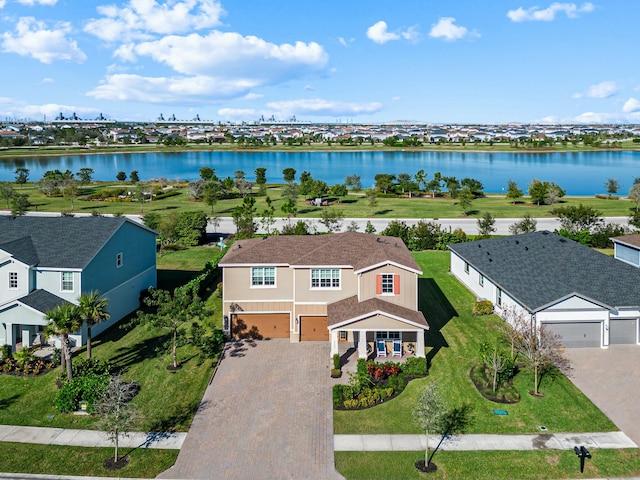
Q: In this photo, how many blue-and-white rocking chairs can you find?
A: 2